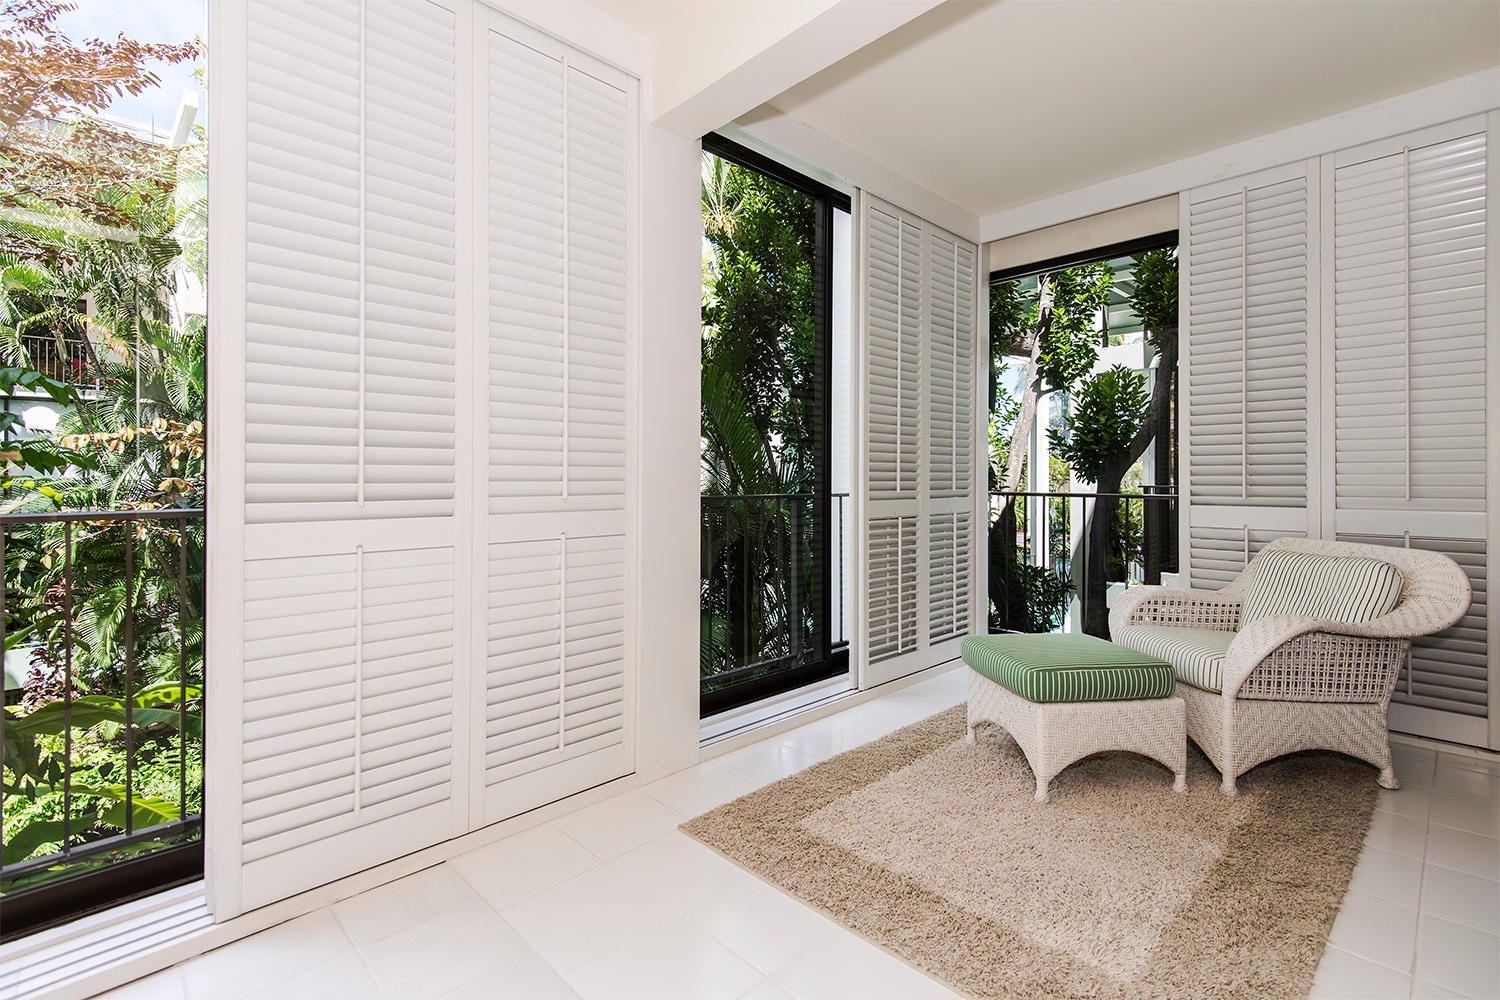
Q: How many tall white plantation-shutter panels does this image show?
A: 6